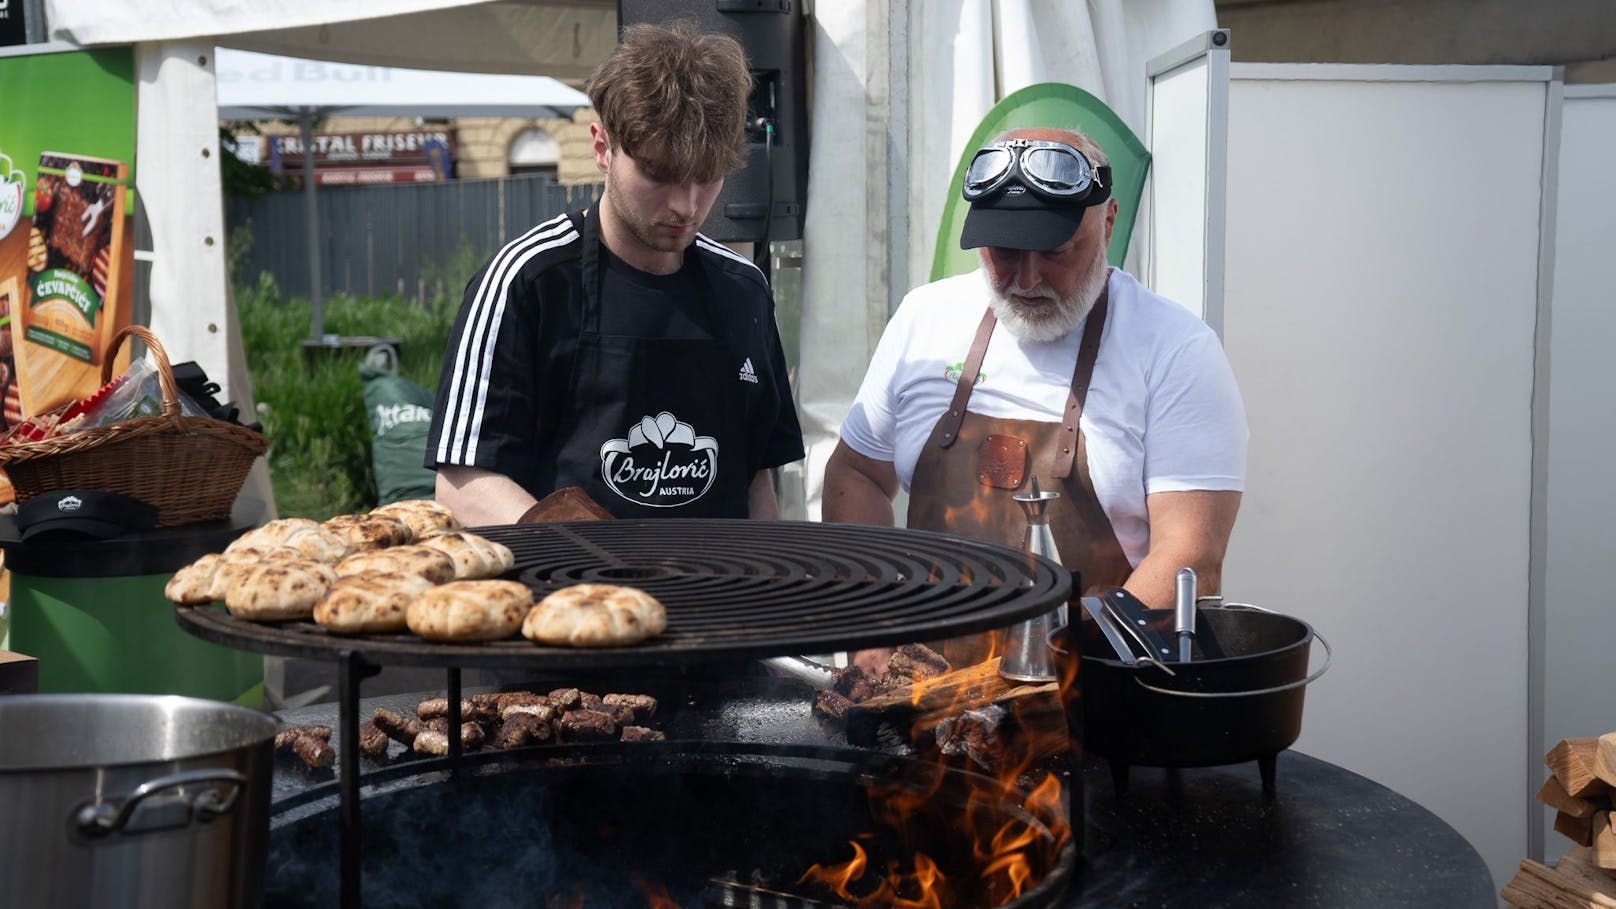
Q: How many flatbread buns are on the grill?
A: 10